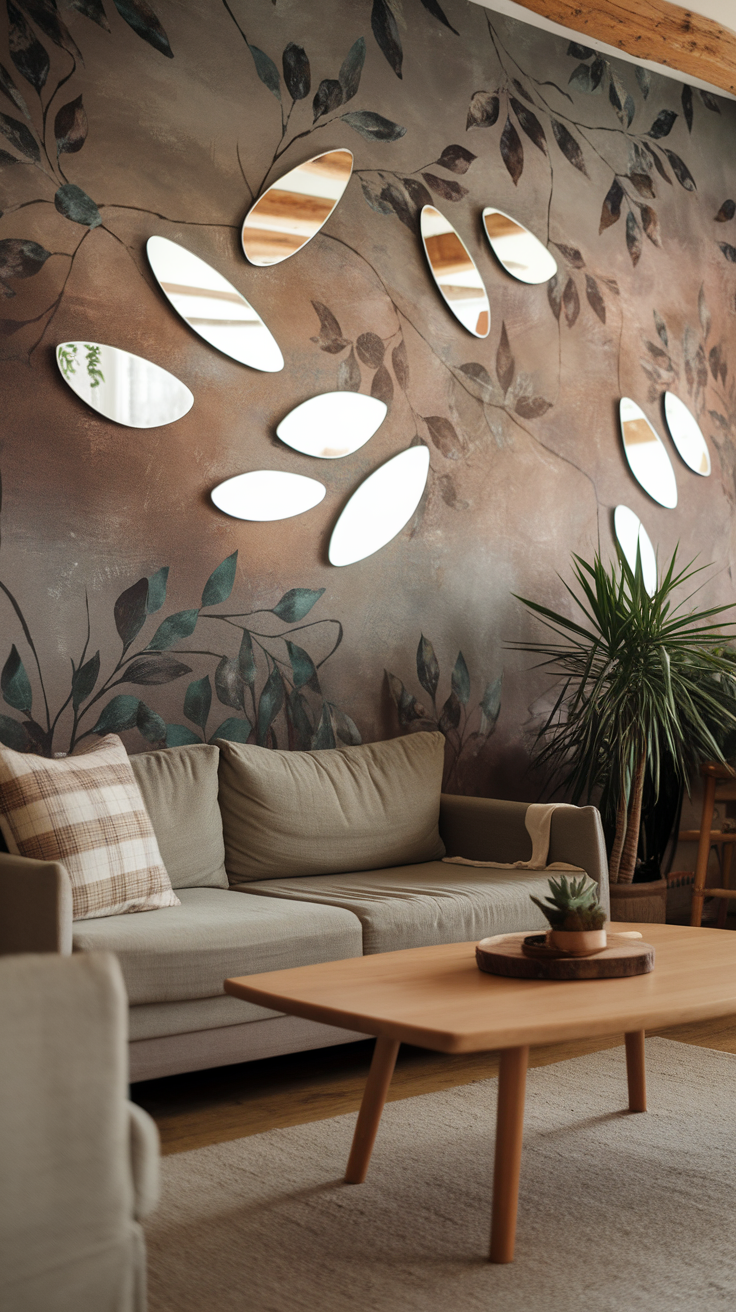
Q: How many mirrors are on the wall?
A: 11